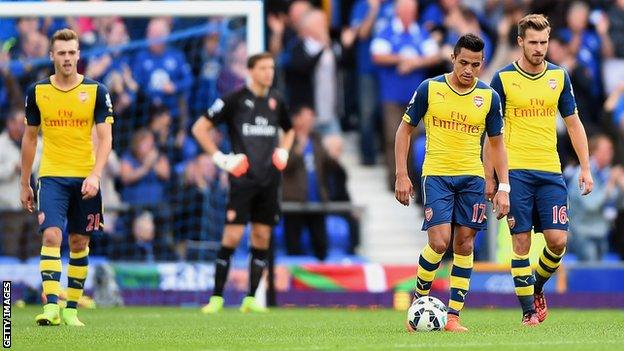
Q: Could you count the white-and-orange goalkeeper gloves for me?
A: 2